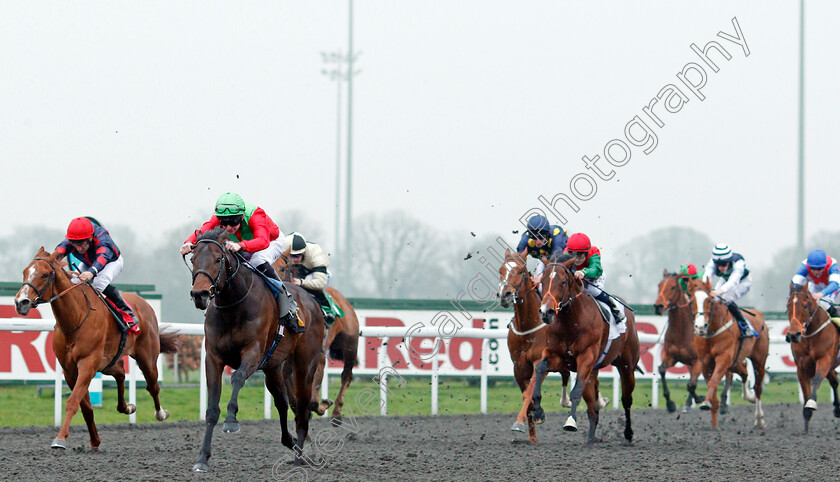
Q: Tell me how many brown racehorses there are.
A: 8